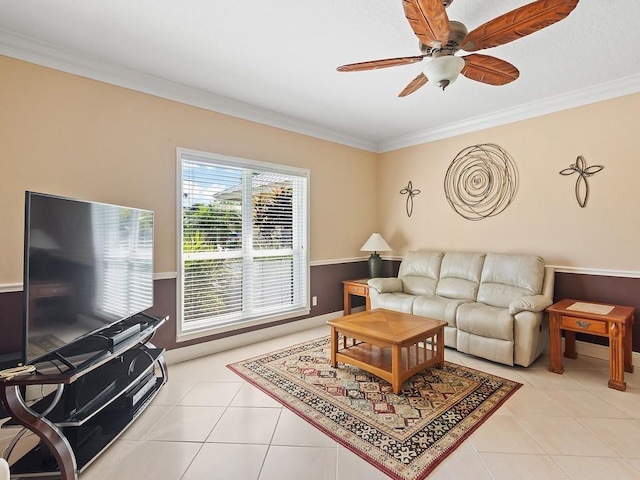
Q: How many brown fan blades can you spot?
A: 5